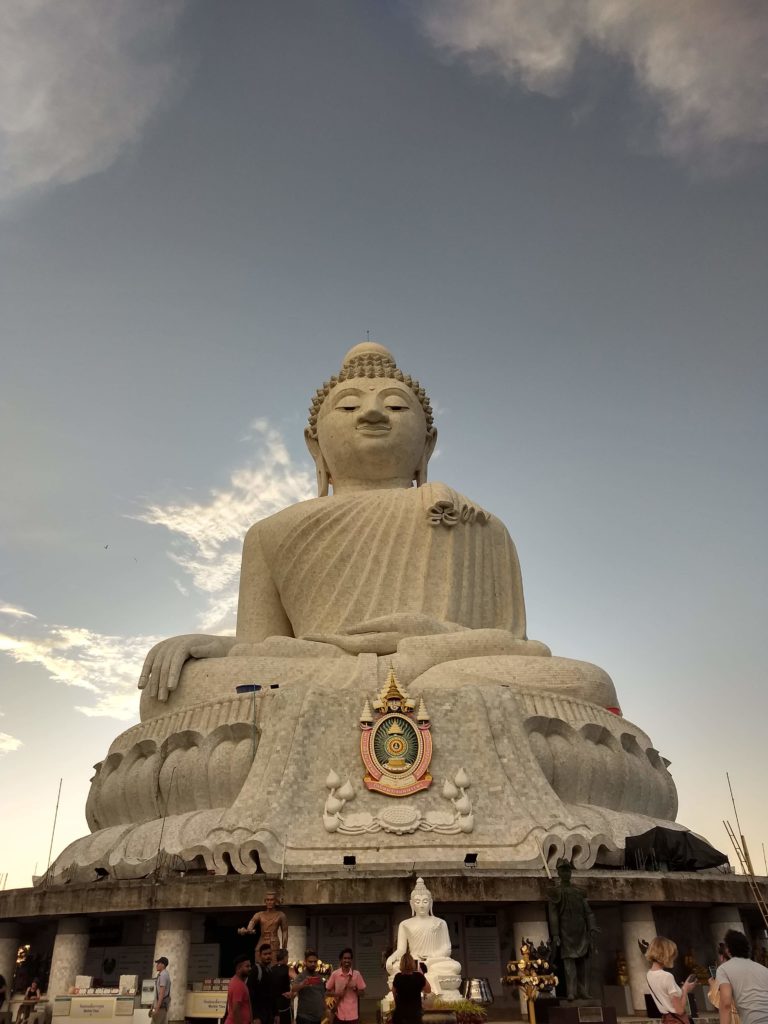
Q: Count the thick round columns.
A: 7